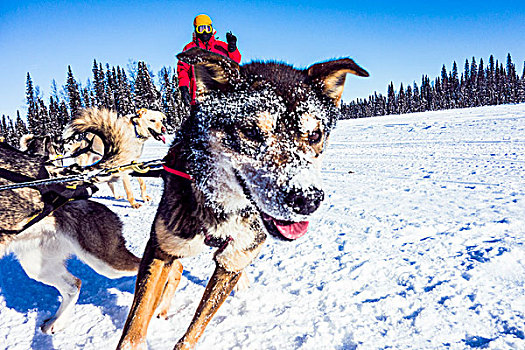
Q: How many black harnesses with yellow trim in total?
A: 1